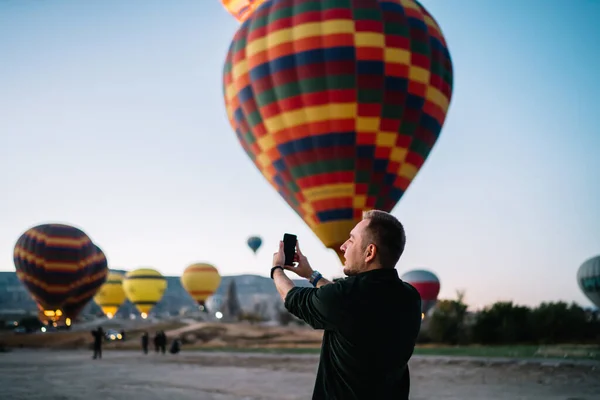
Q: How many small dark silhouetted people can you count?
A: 5